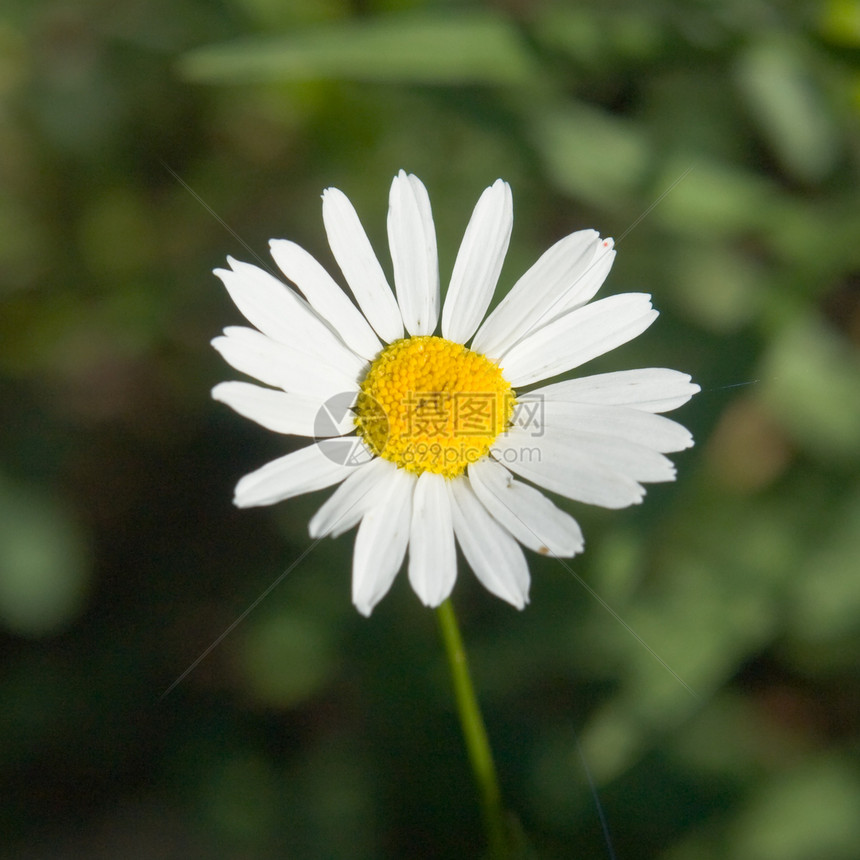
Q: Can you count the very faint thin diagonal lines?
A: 4